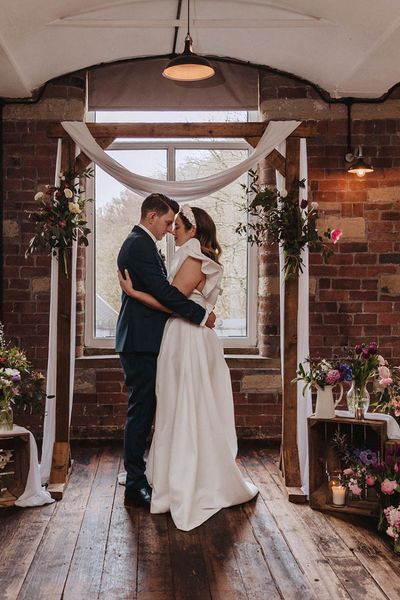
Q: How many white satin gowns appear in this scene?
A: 1